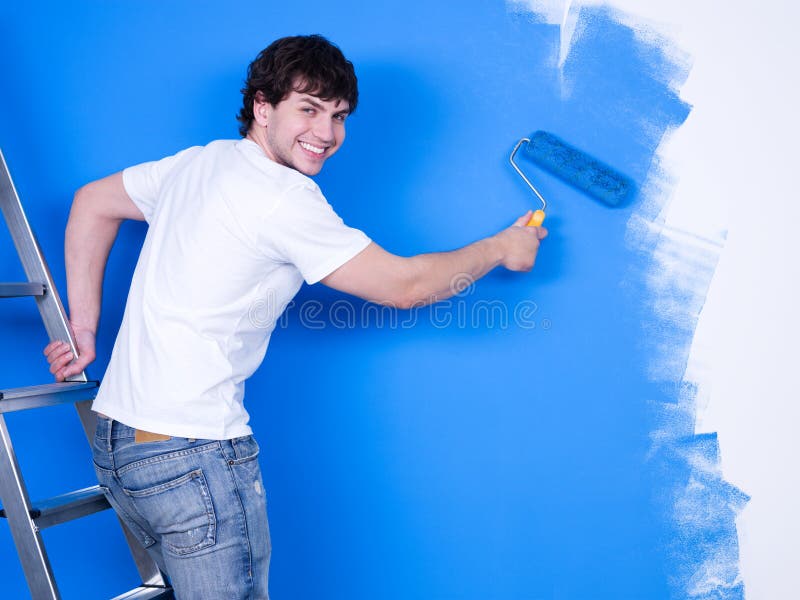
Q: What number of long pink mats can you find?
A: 0